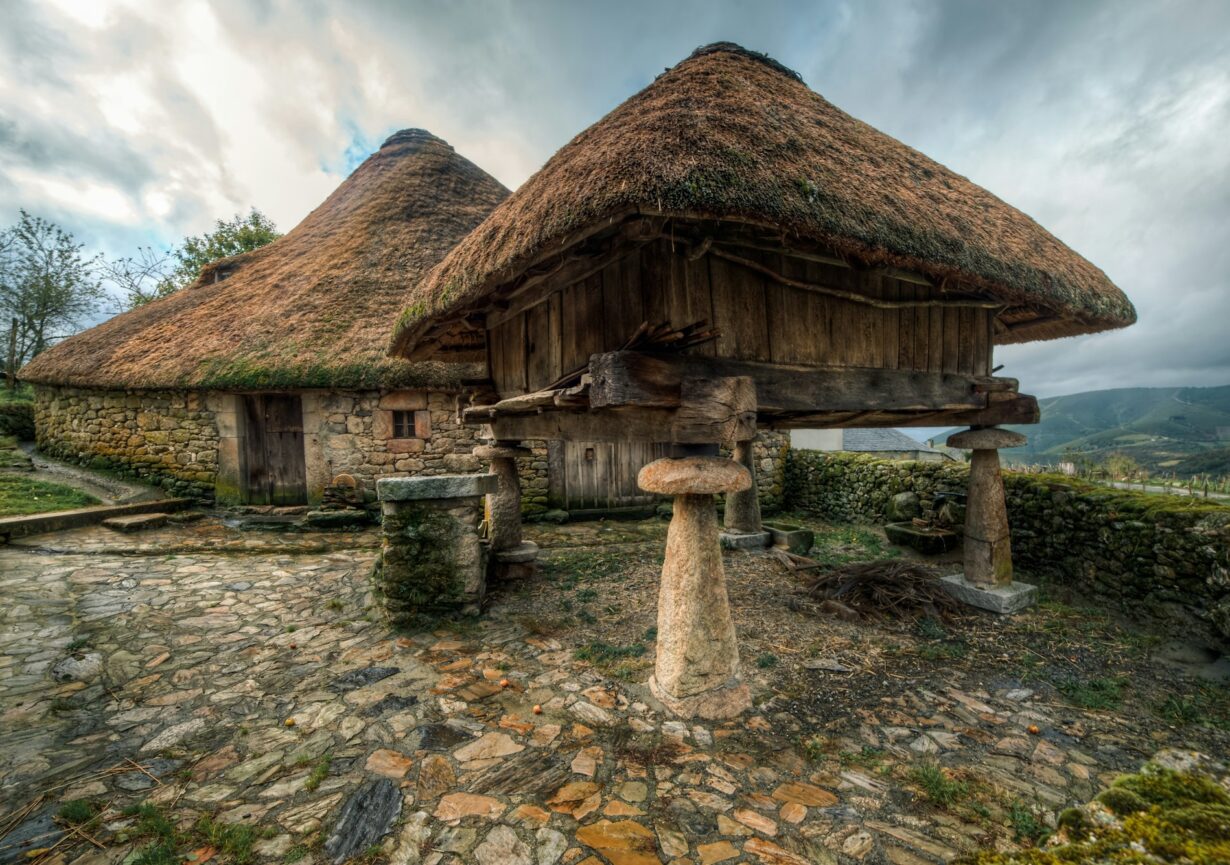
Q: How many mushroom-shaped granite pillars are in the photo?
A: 4